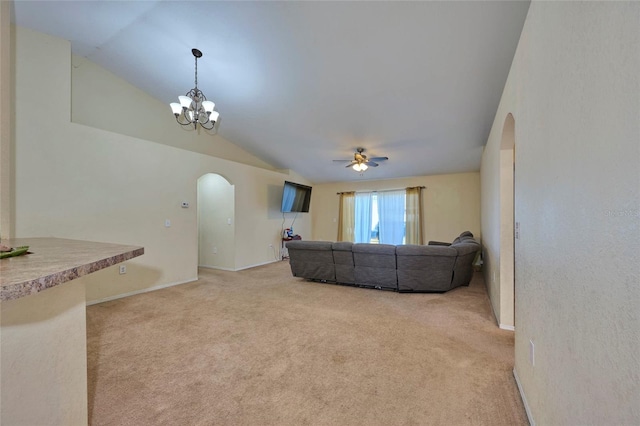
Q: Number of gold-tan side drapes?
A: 2